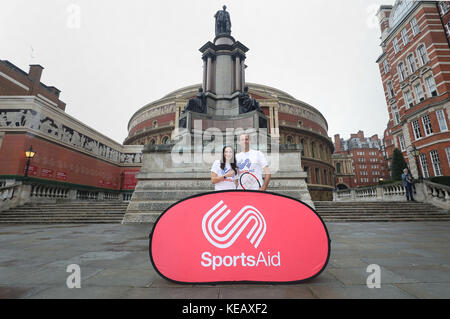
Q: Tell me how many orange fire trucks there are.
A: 0